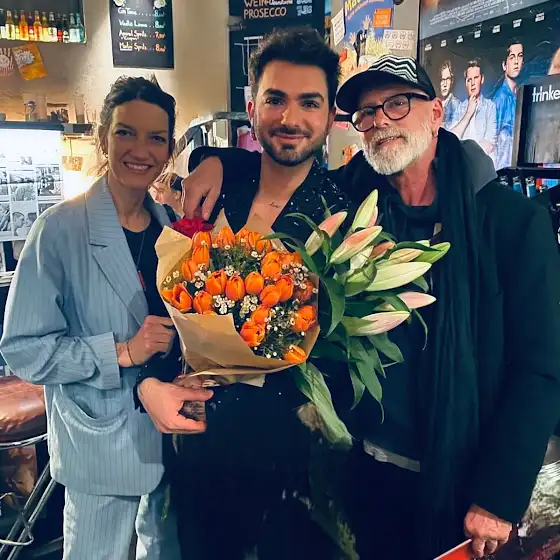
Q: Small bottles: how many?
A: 12